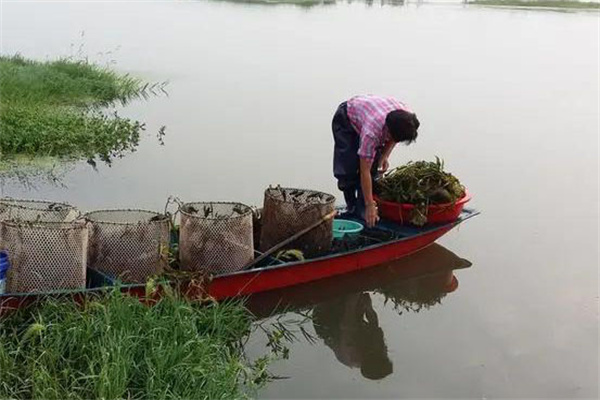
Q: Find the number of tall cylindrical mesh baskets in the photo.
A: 5